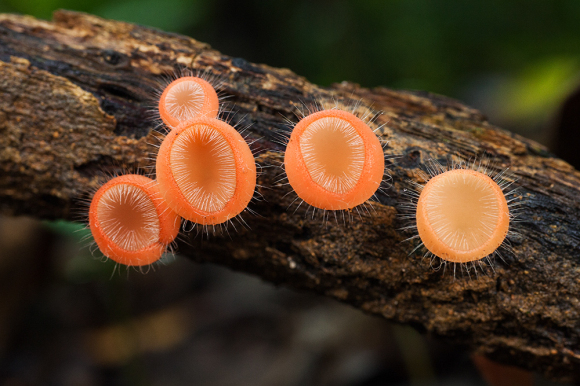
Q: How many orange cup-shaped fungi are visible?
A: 5